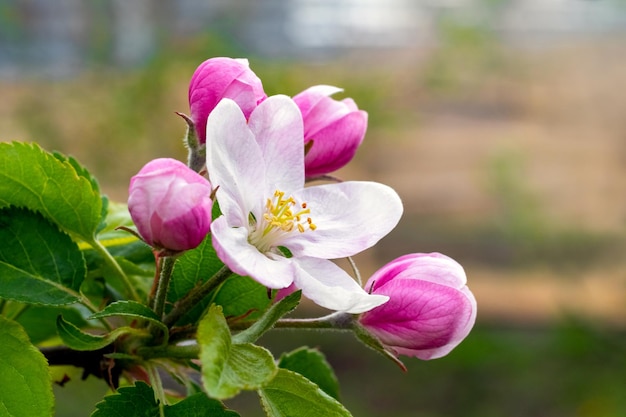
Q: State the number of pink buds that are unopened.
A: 4